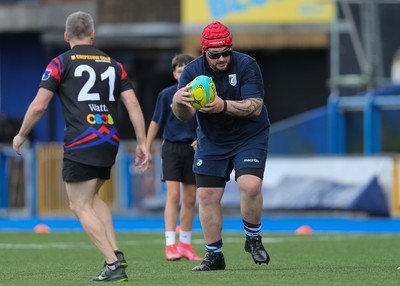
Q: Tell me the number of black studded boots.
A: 2